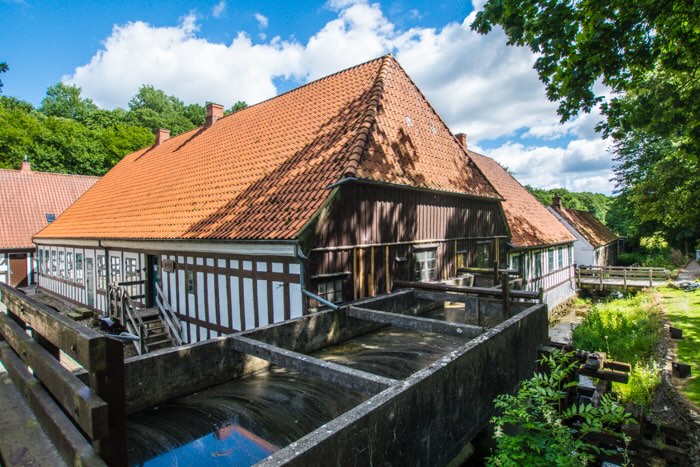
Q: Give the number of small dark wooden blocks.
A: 2